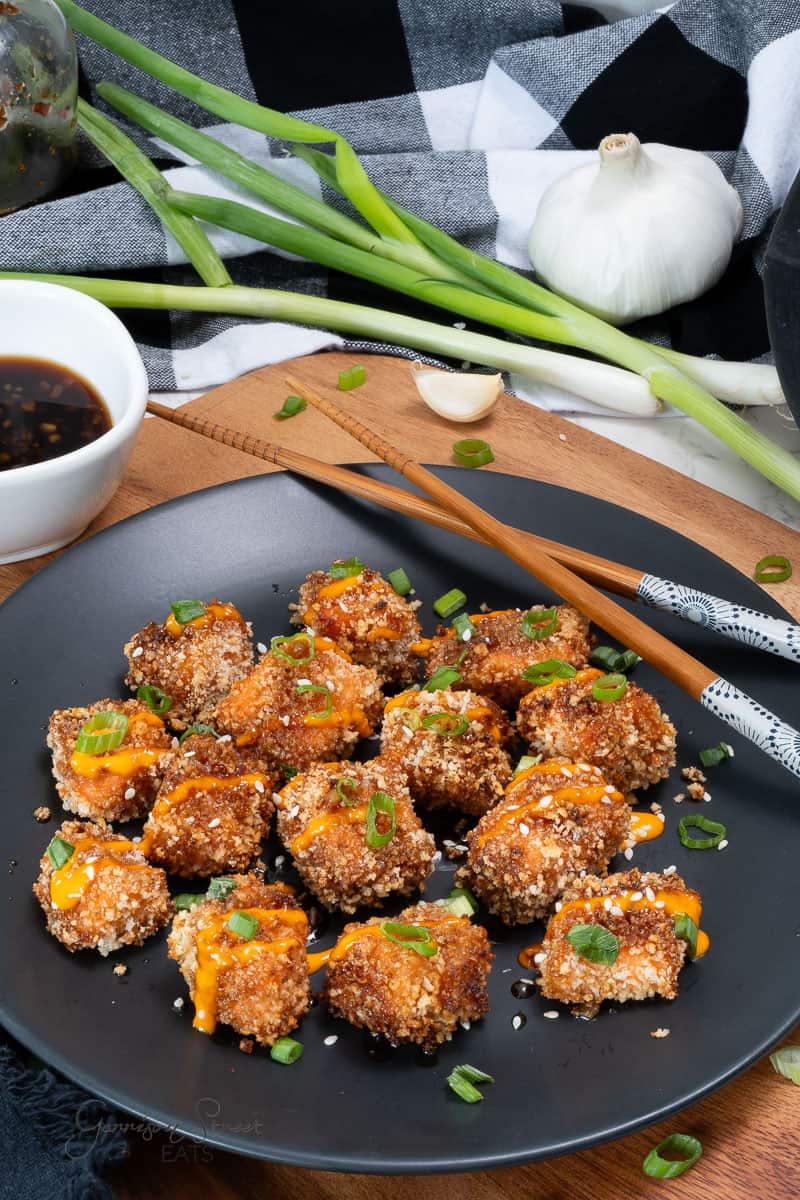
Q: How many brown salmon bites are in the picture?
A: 14